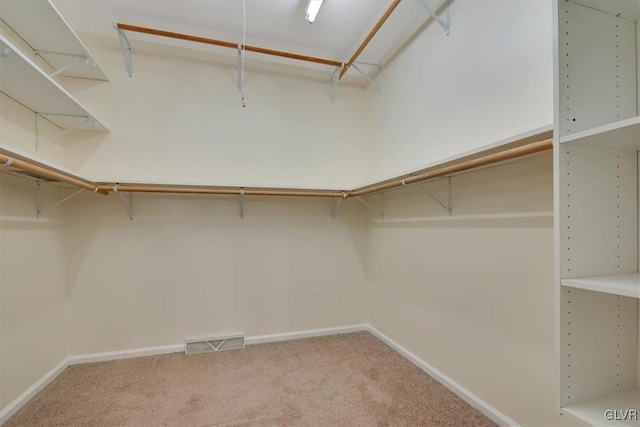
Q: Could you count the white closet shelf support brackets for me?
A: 13